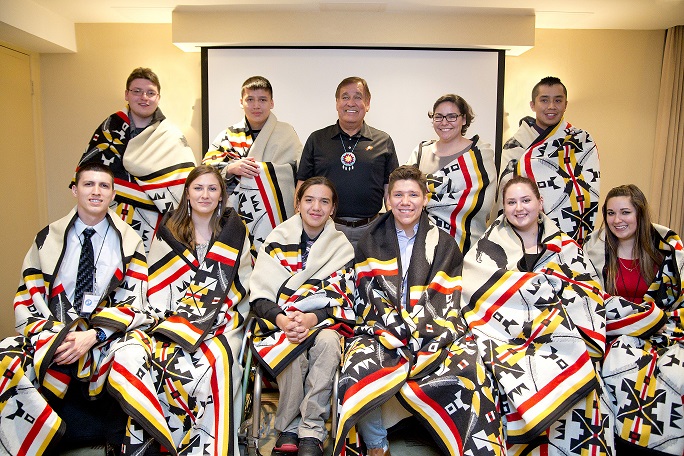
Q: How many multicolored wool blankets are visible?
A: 10